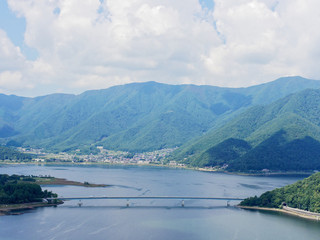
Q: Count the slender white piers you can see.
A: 4